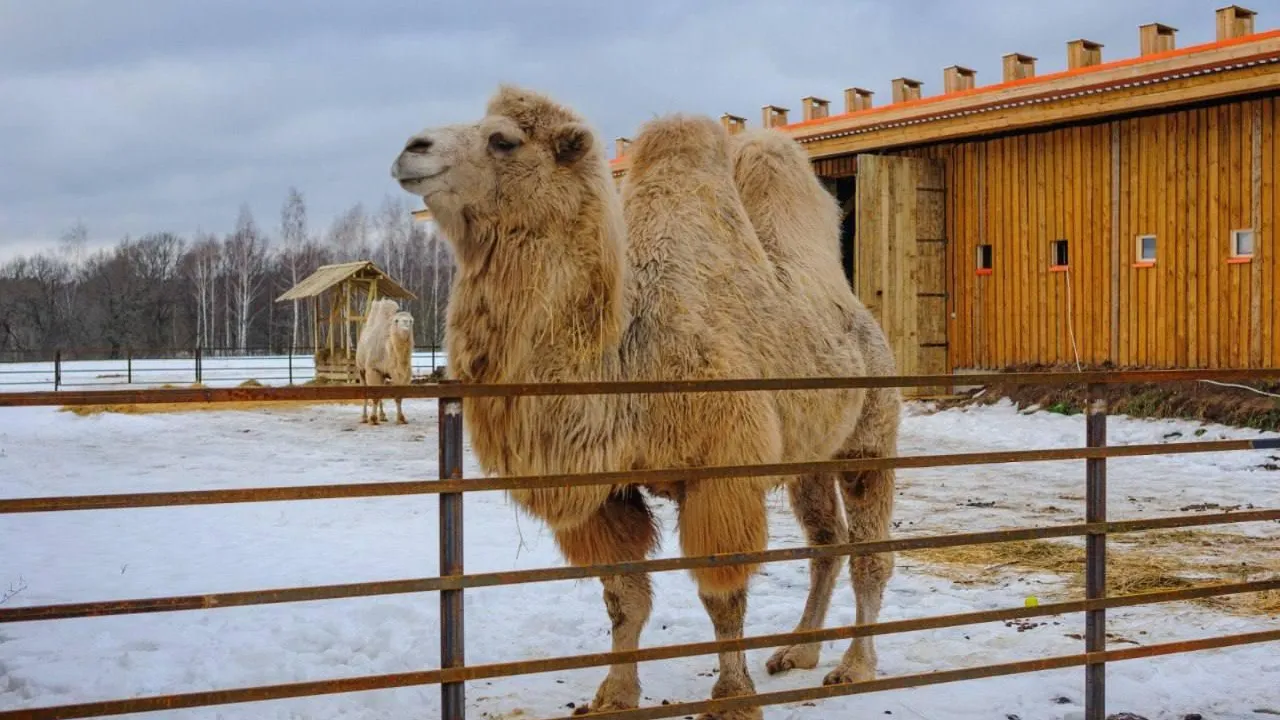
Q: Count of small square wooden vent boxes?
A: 11